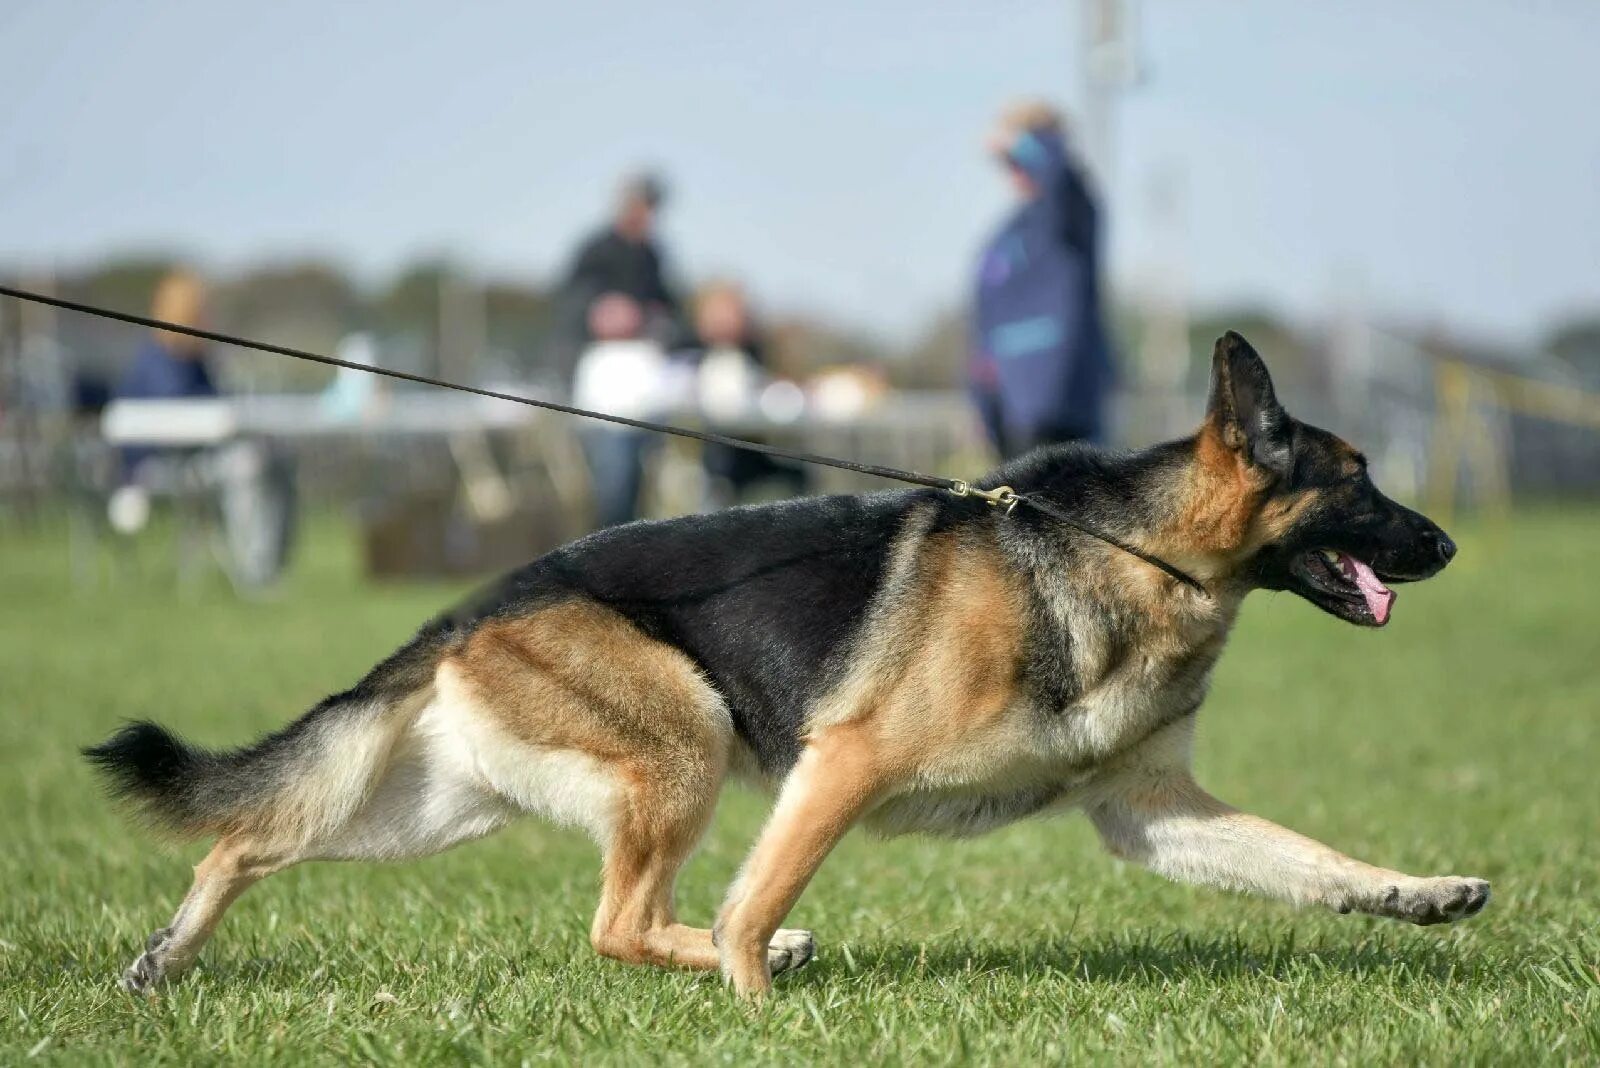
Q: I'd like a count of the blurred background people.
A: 4